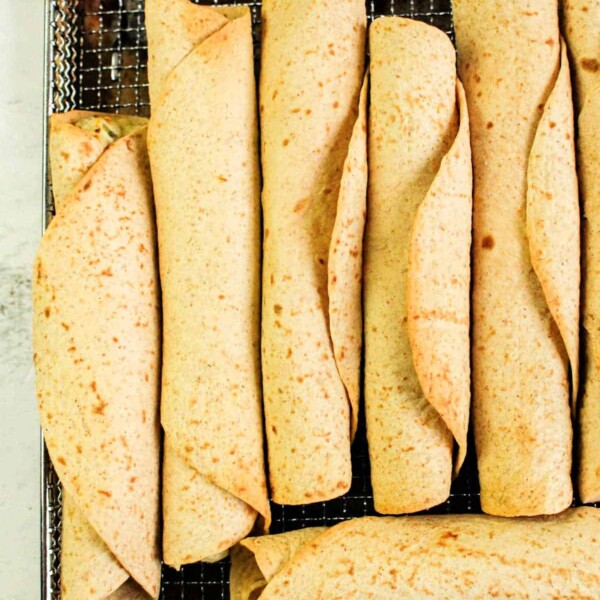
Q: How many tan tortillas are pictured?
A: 7